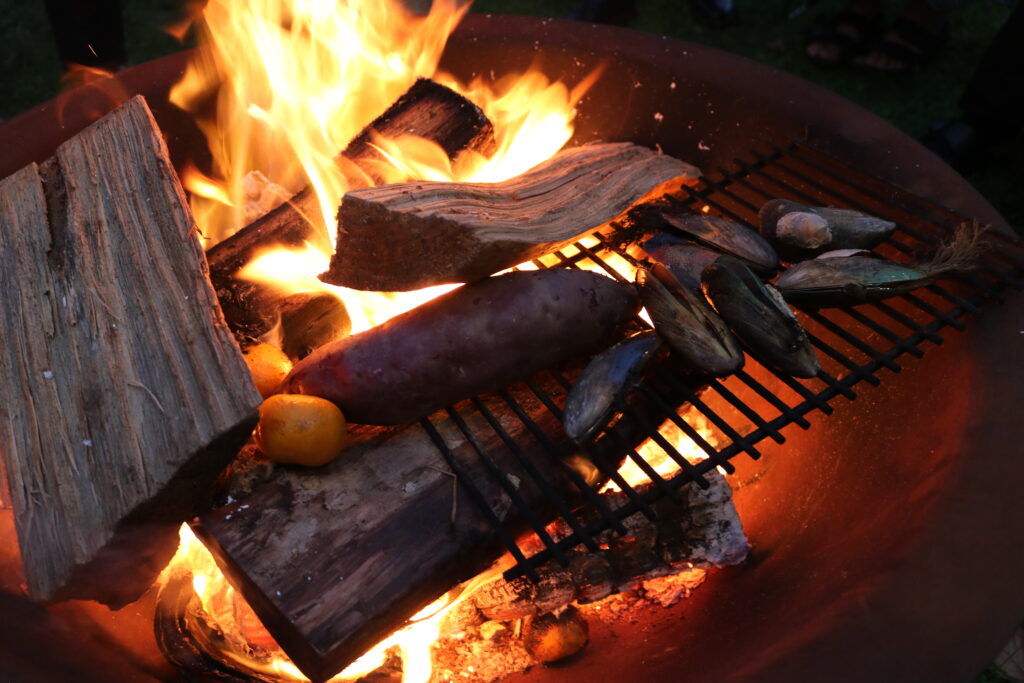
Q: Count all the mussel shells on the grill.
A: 7